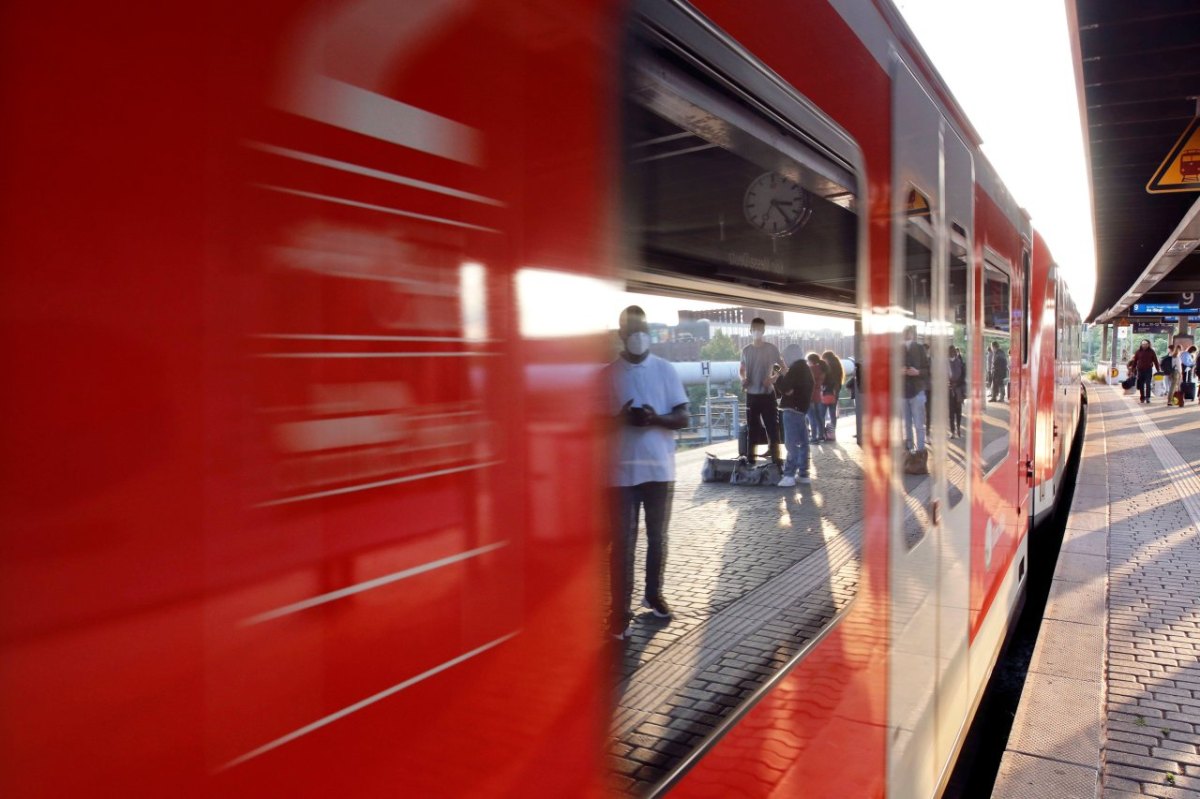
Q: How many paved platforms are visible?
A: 1